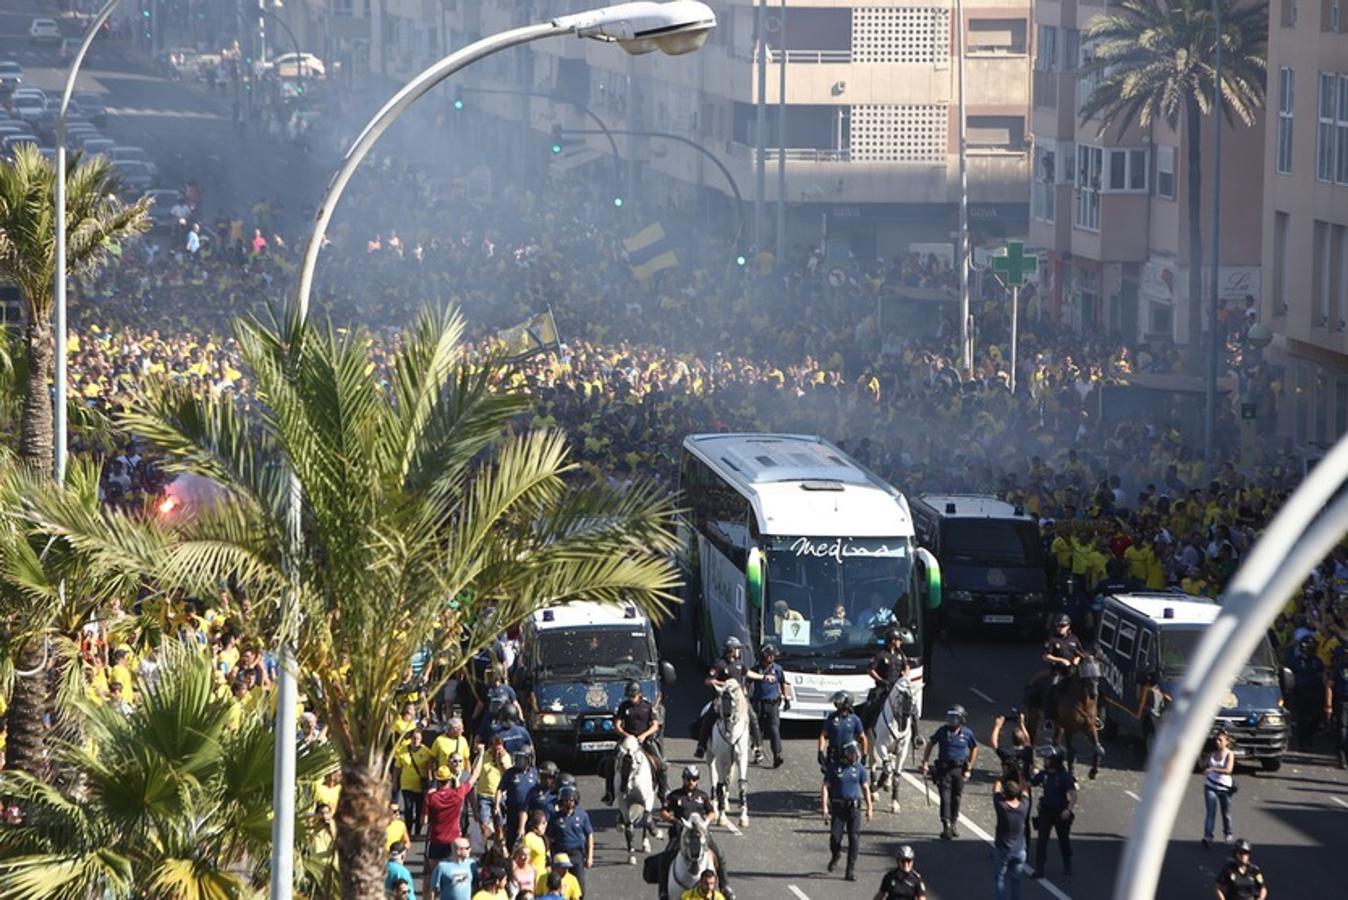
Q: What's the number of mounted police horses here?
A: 5